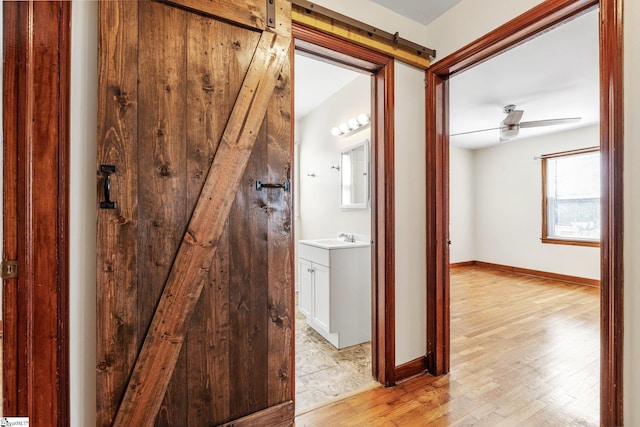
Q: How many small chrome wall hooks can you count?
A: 2